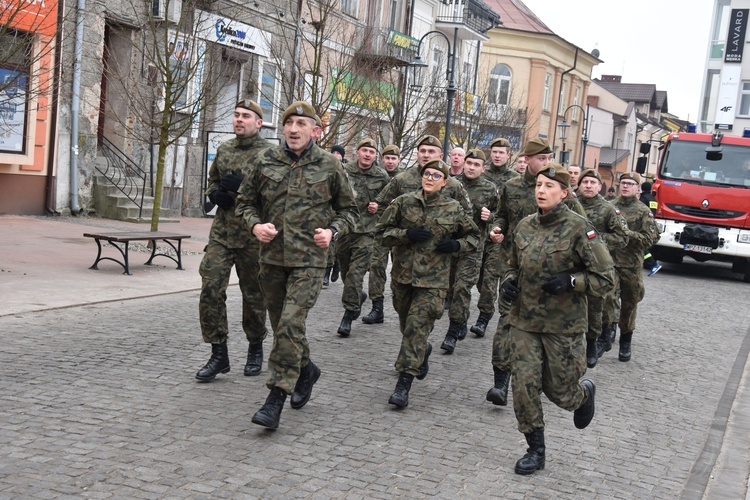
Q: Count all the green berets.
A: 13